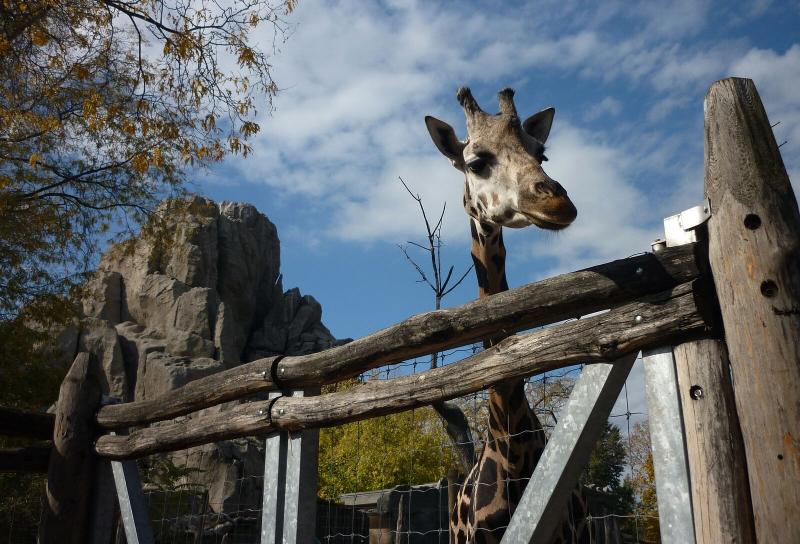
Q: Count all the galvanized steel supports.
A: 5